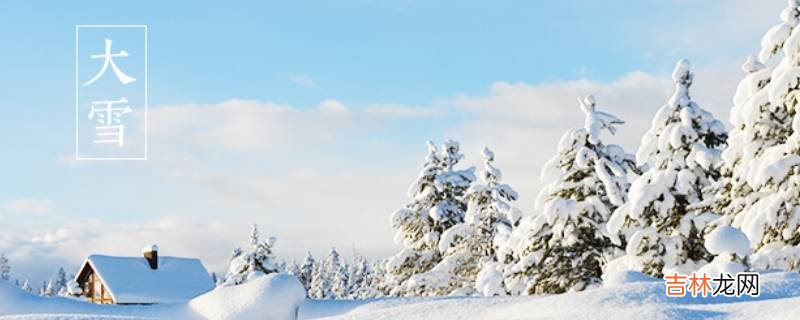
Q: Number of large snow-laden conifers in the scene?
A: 5